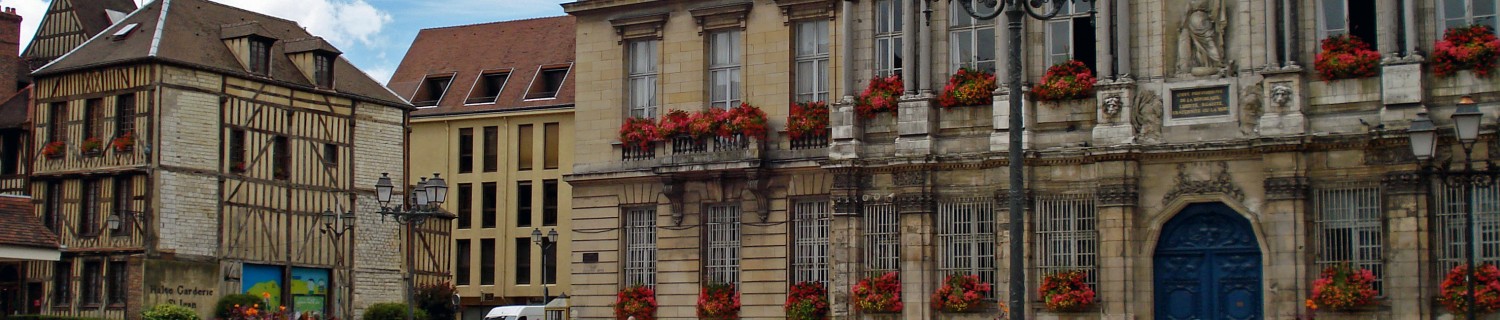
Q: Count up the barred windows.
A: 8